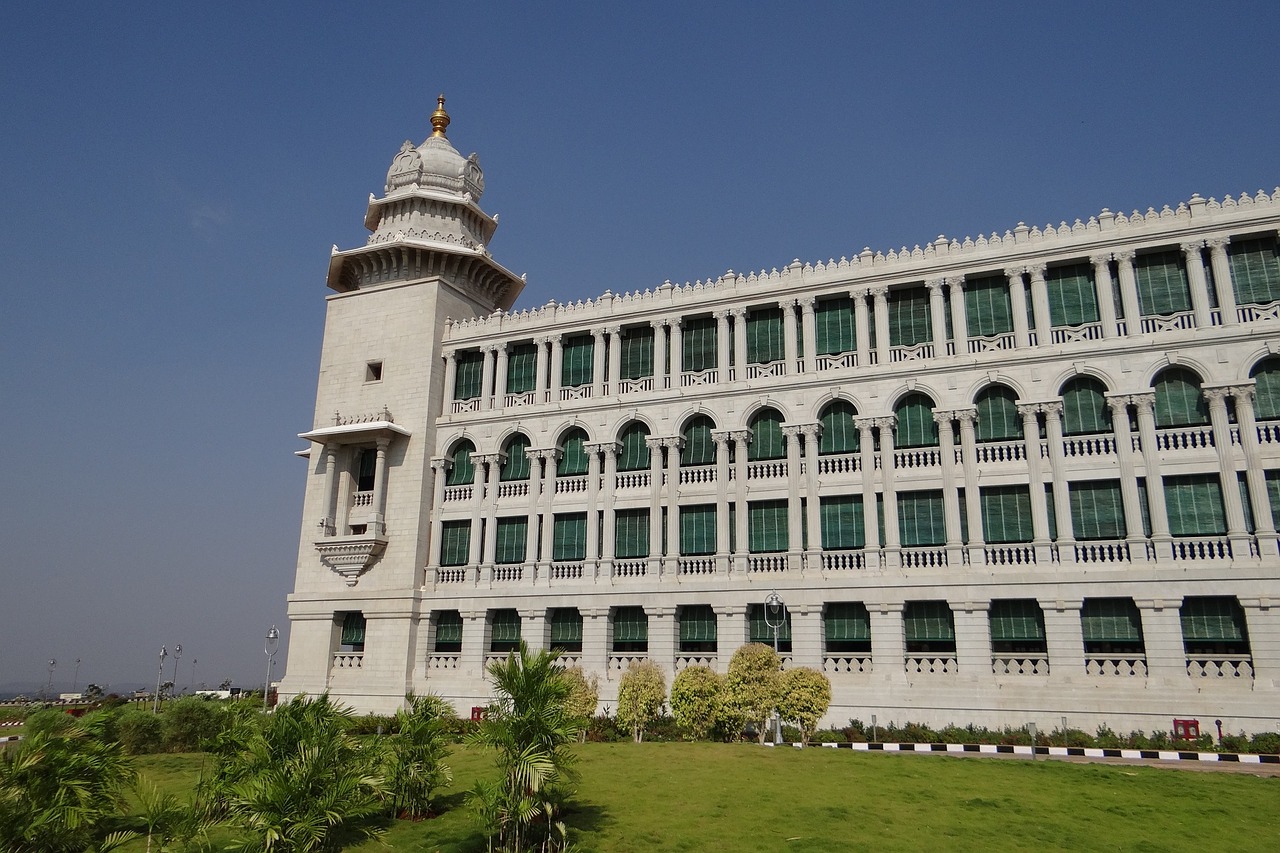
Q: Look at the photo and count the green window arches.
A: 12